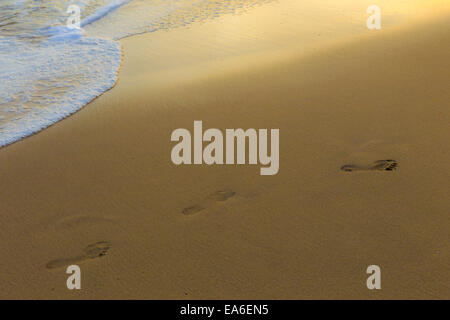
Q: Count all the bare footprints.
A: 3